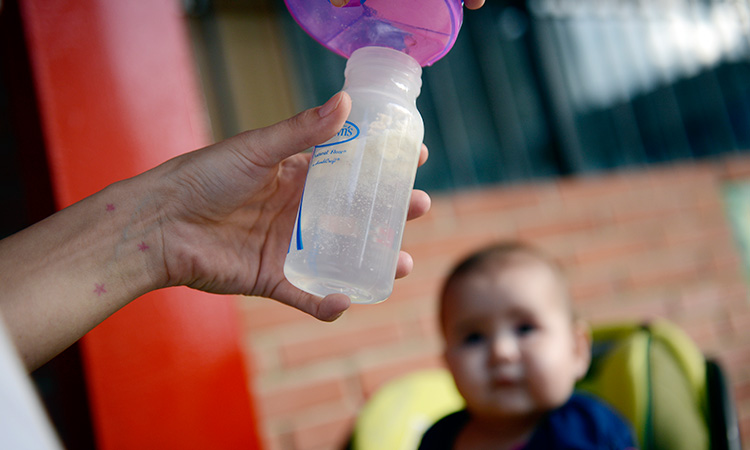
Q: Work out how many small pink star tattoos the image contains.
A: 3